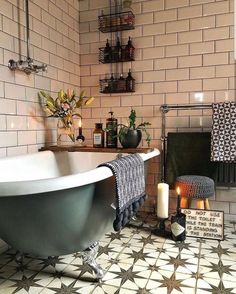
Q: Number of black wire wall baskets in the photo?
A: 3